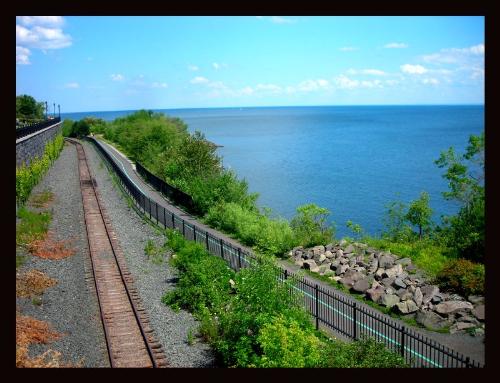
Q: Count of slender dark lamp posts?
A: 3